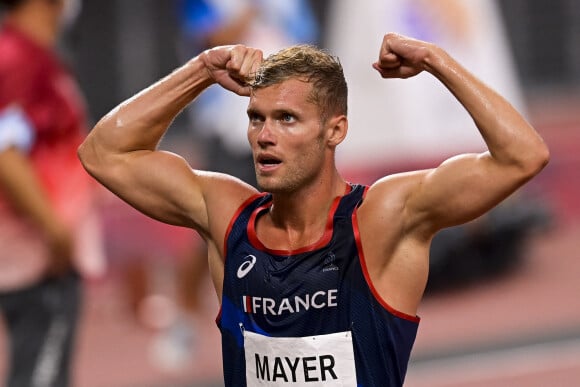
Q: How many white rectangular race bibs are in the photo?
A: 1